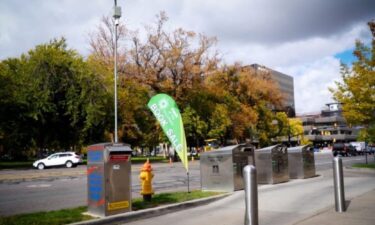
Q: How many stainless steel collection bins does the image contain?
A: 4